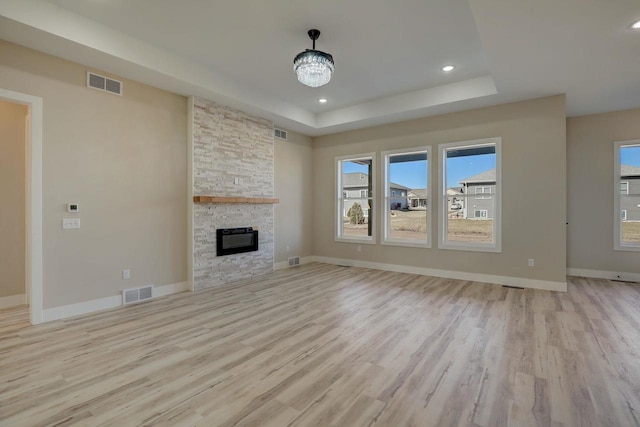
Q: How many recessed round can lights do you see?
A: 3